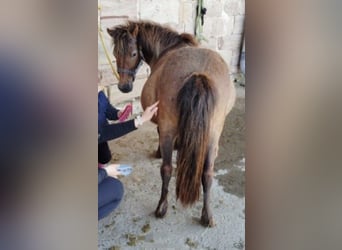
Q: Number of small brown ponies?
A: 1